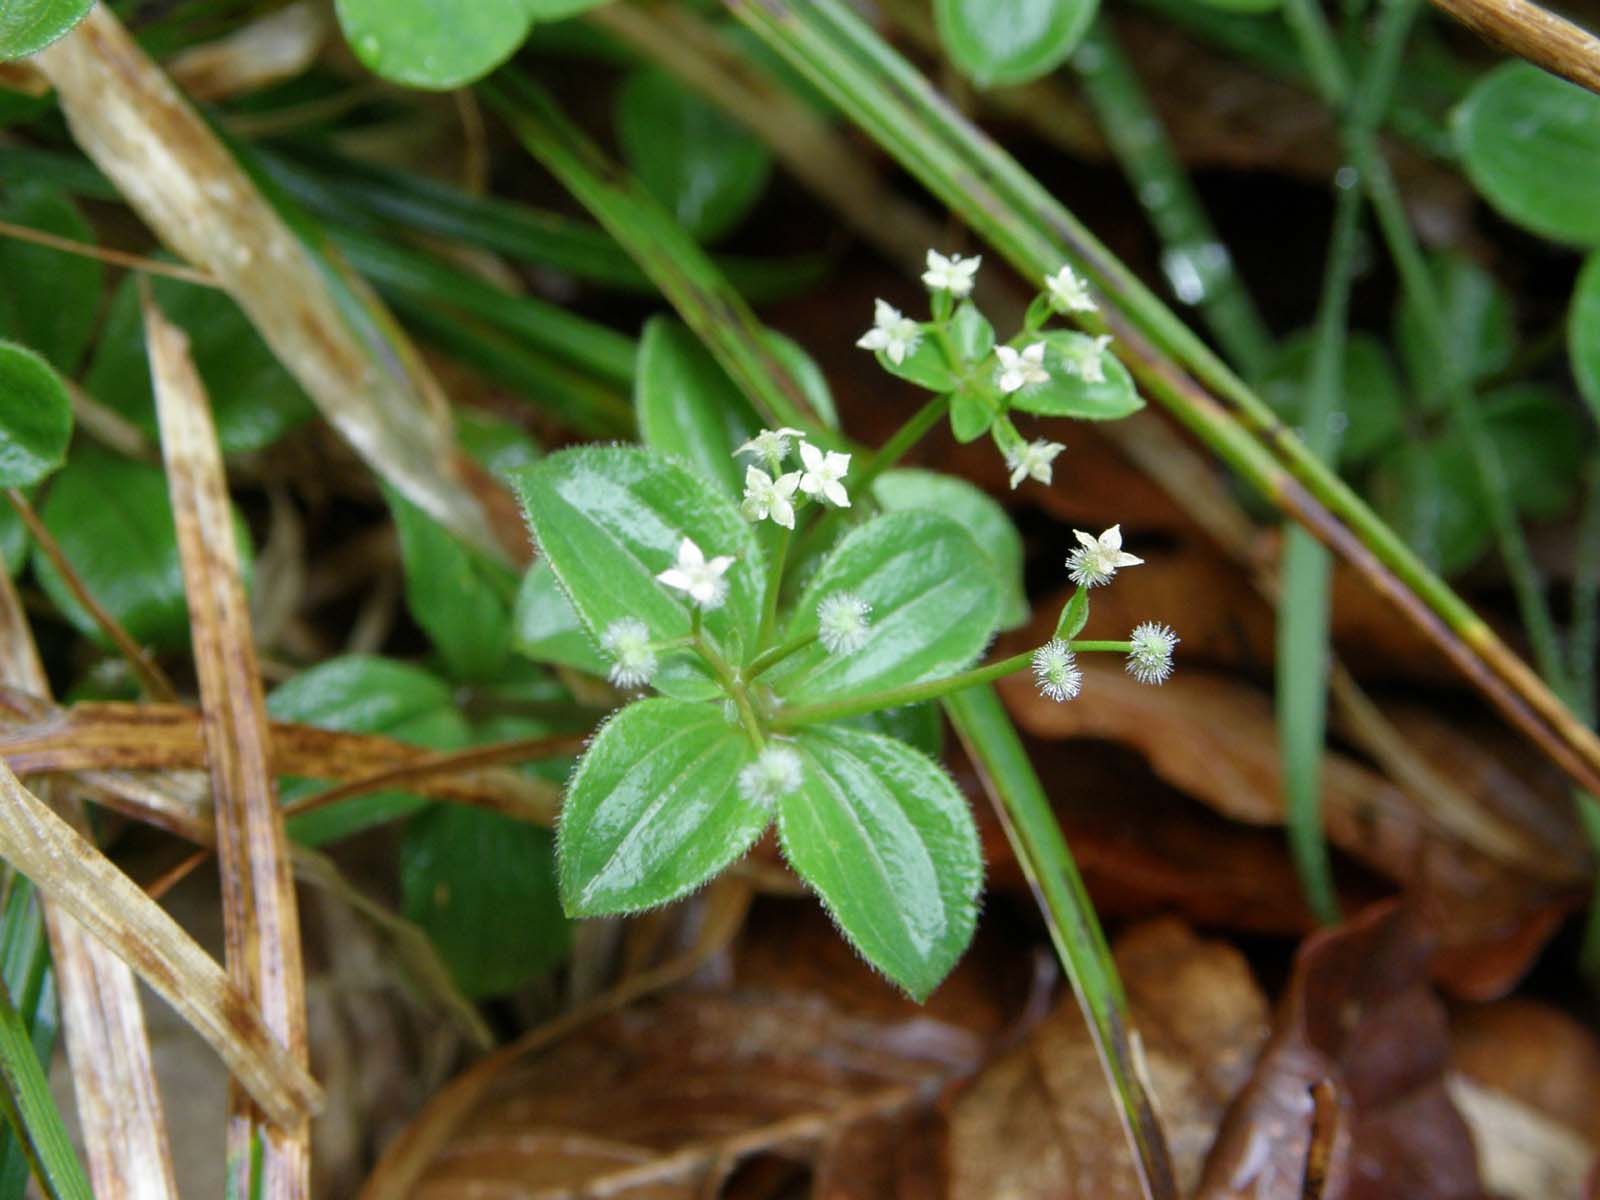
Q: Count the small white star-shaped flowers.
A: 11